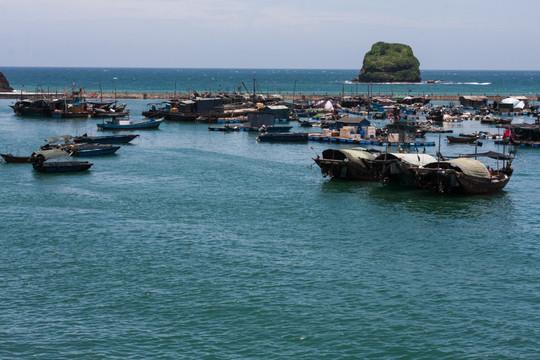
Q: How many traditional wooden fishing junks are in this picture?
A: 3